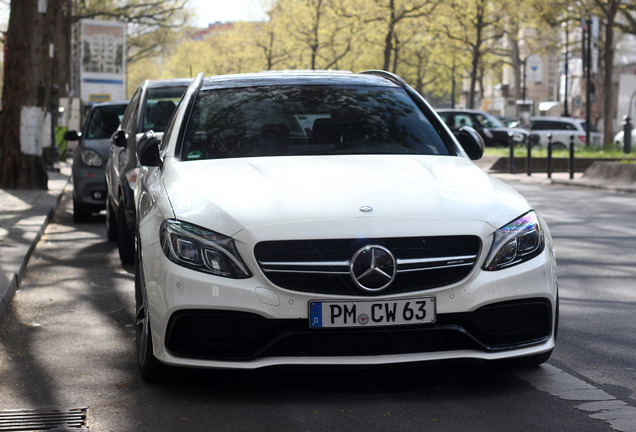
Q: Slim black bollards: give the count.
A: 4